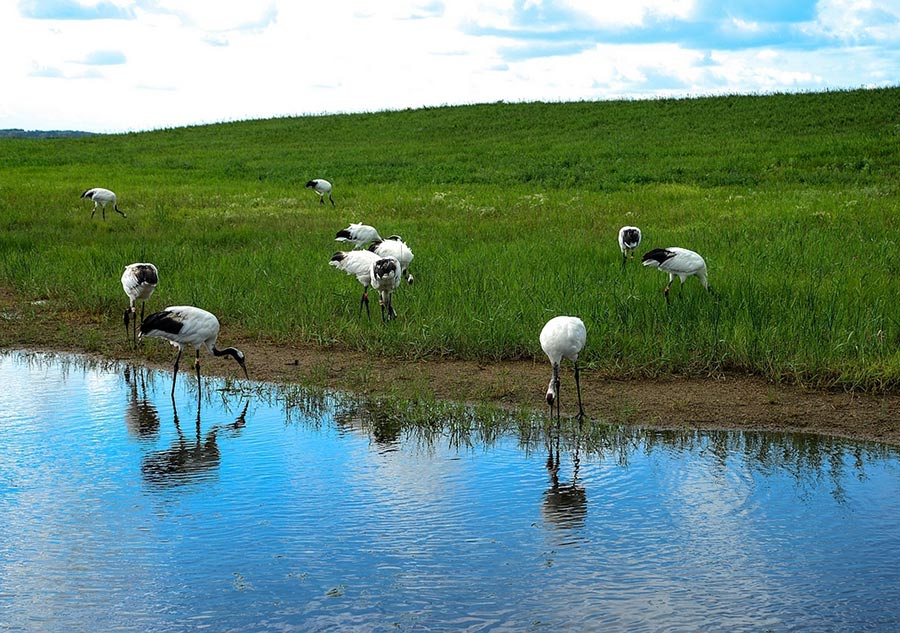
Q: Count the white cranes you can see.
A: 11